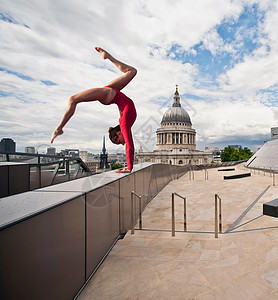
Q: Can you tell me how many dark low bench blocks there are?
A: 3